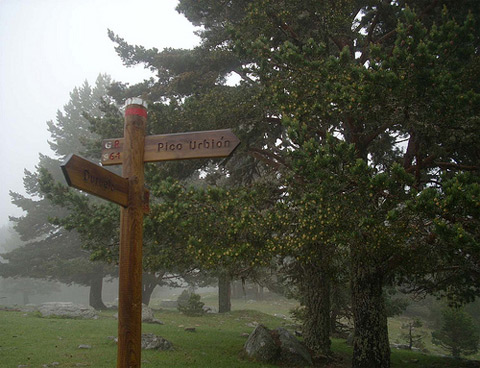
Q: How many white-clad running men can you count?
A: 0